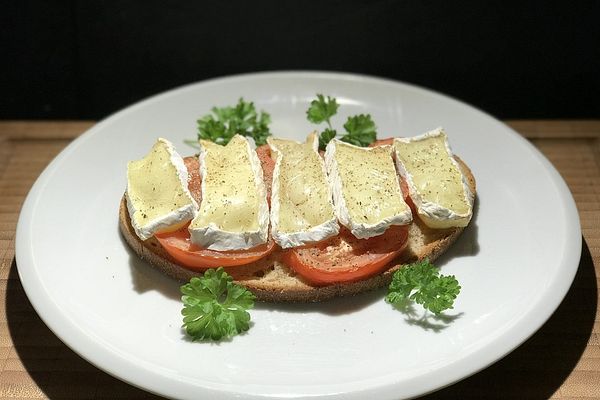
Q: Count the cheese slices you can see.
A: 5